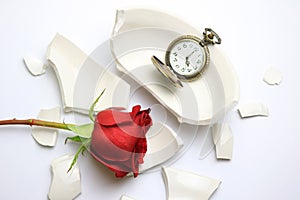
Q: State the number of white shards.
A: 11